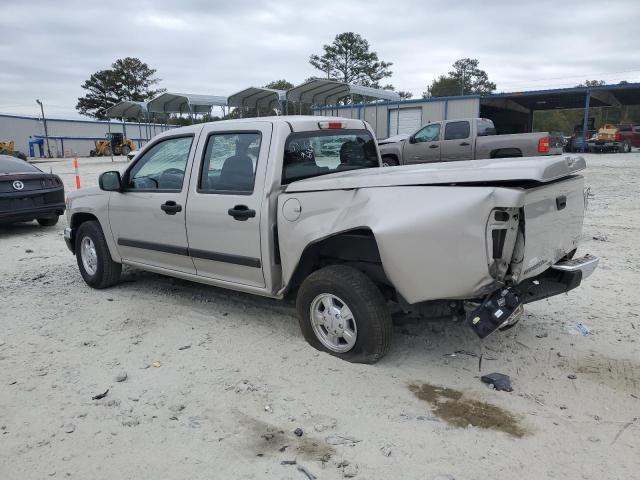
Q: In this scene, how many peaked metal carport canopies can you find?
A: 4